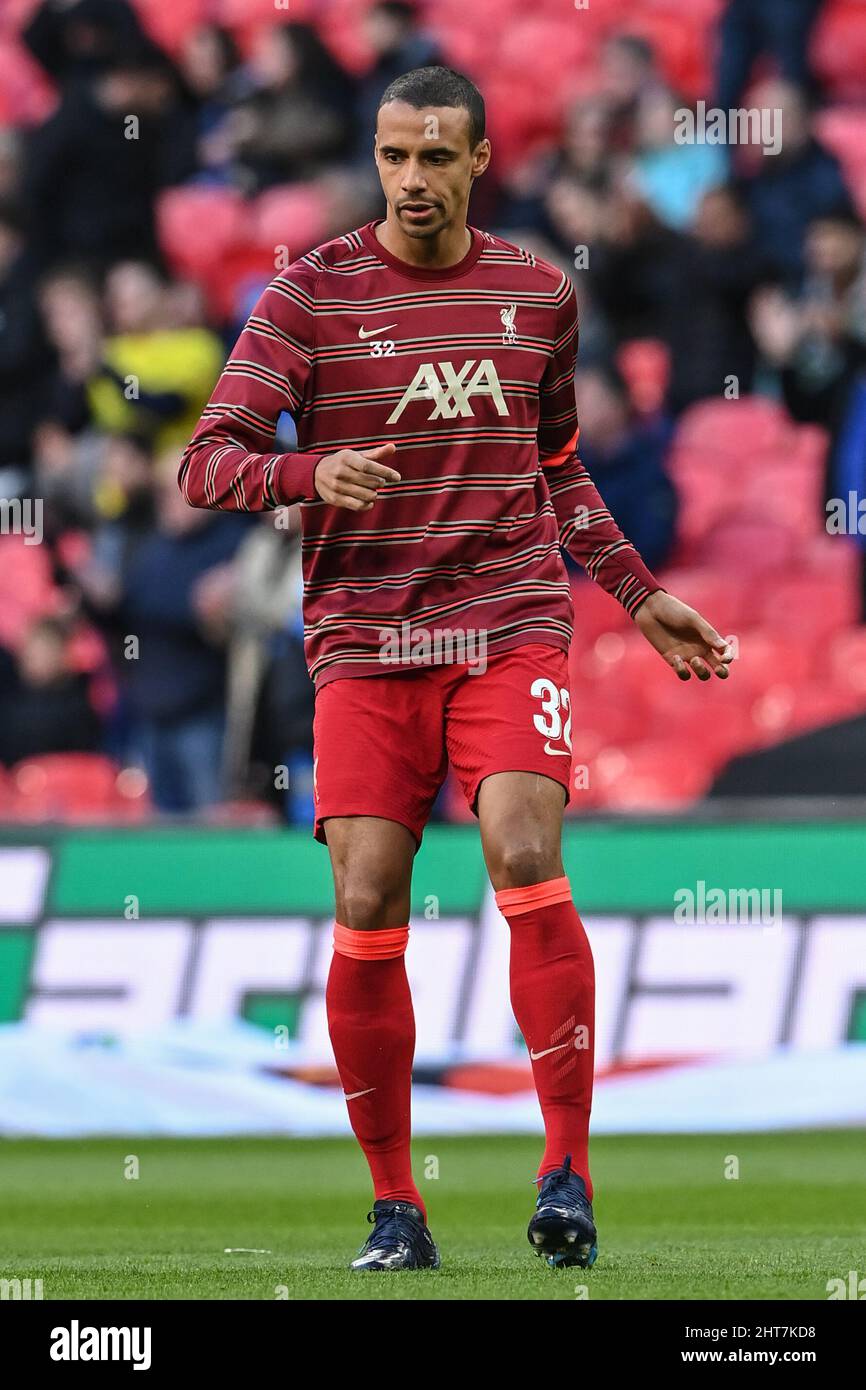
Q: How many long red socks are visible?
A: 2